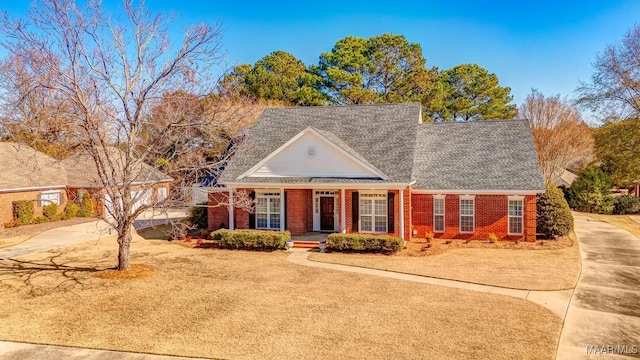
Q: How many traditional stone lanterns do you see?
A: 0